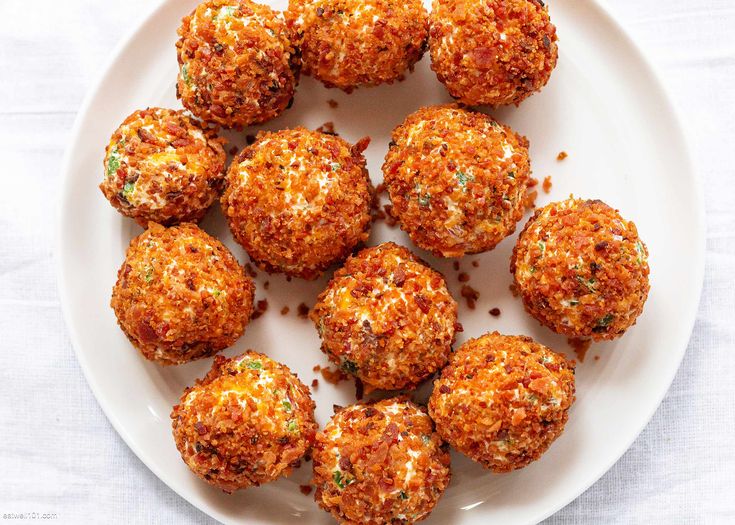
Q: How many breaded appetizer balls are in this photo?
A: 12